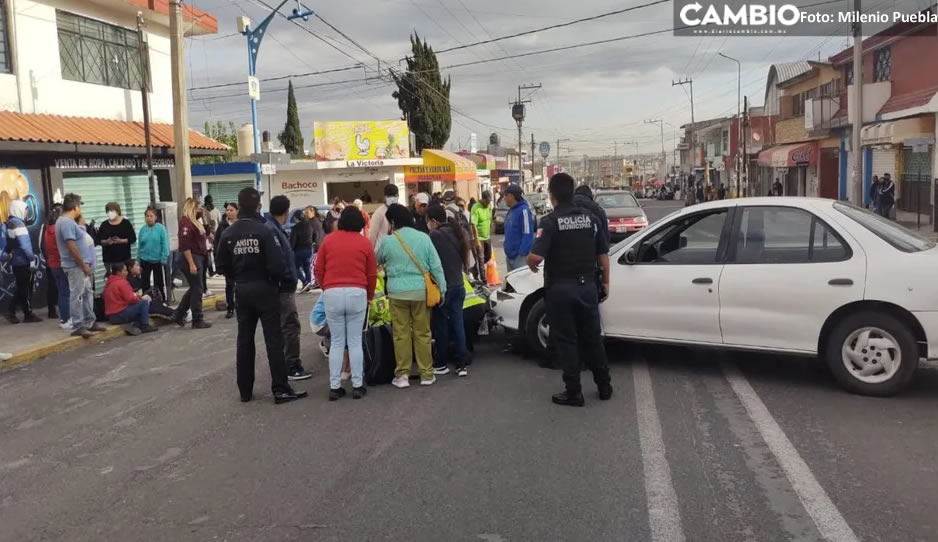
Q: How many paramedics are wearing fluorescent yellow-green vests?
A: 2